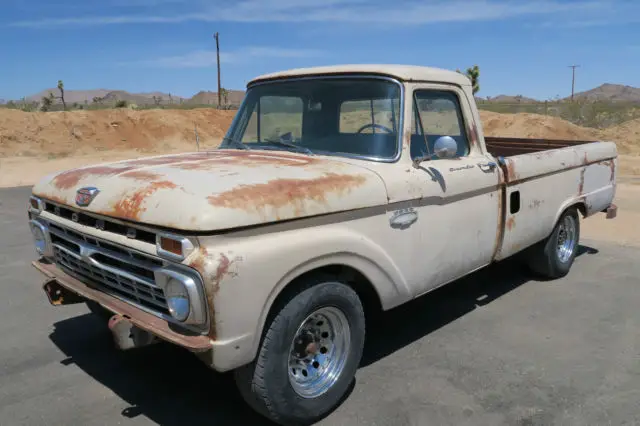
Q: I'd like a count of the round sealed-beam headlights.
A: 2